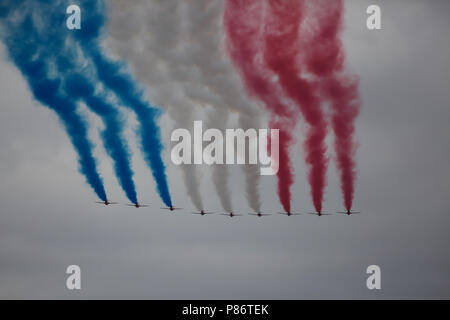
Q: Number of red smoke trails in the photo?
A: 3